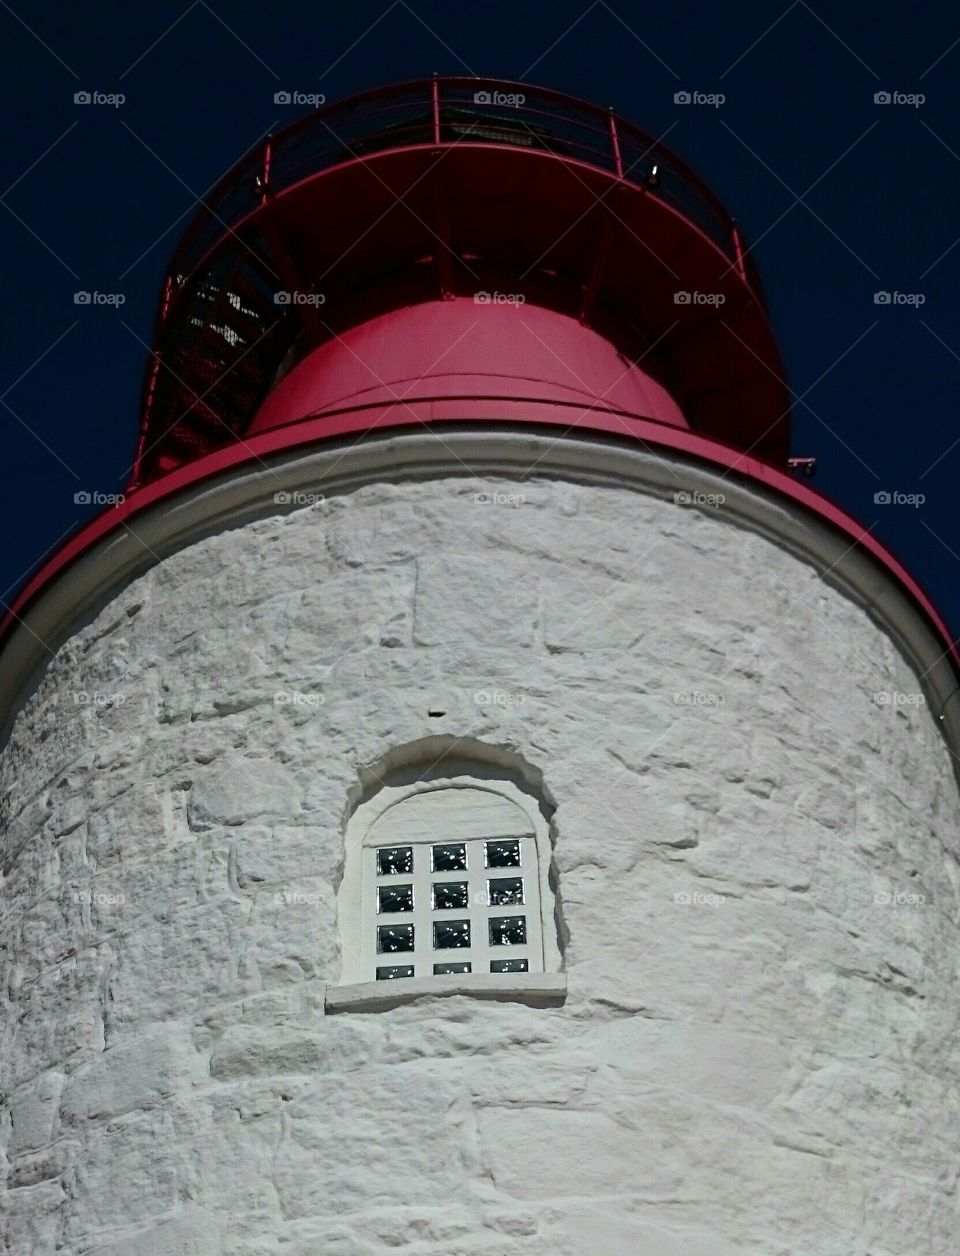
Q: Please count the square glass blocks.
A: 12